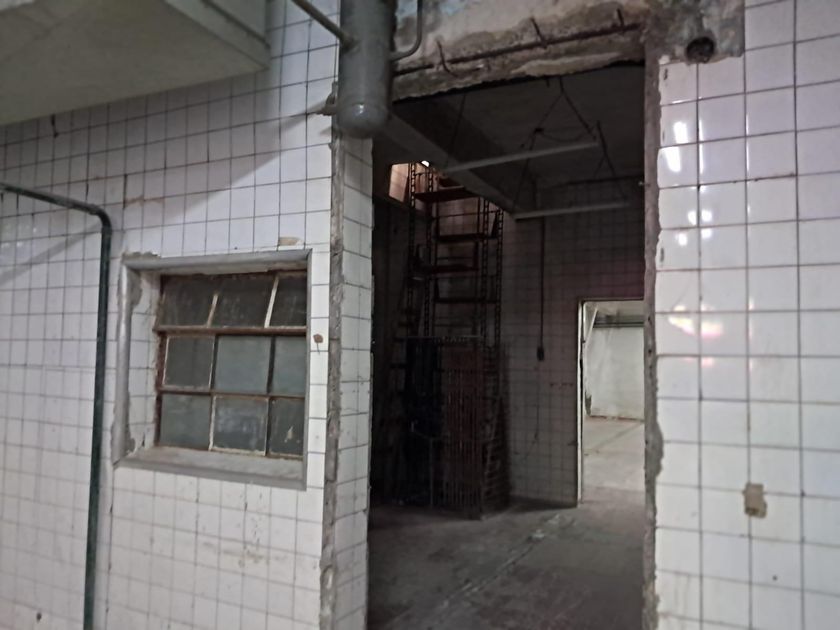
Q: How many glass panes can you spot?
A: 9